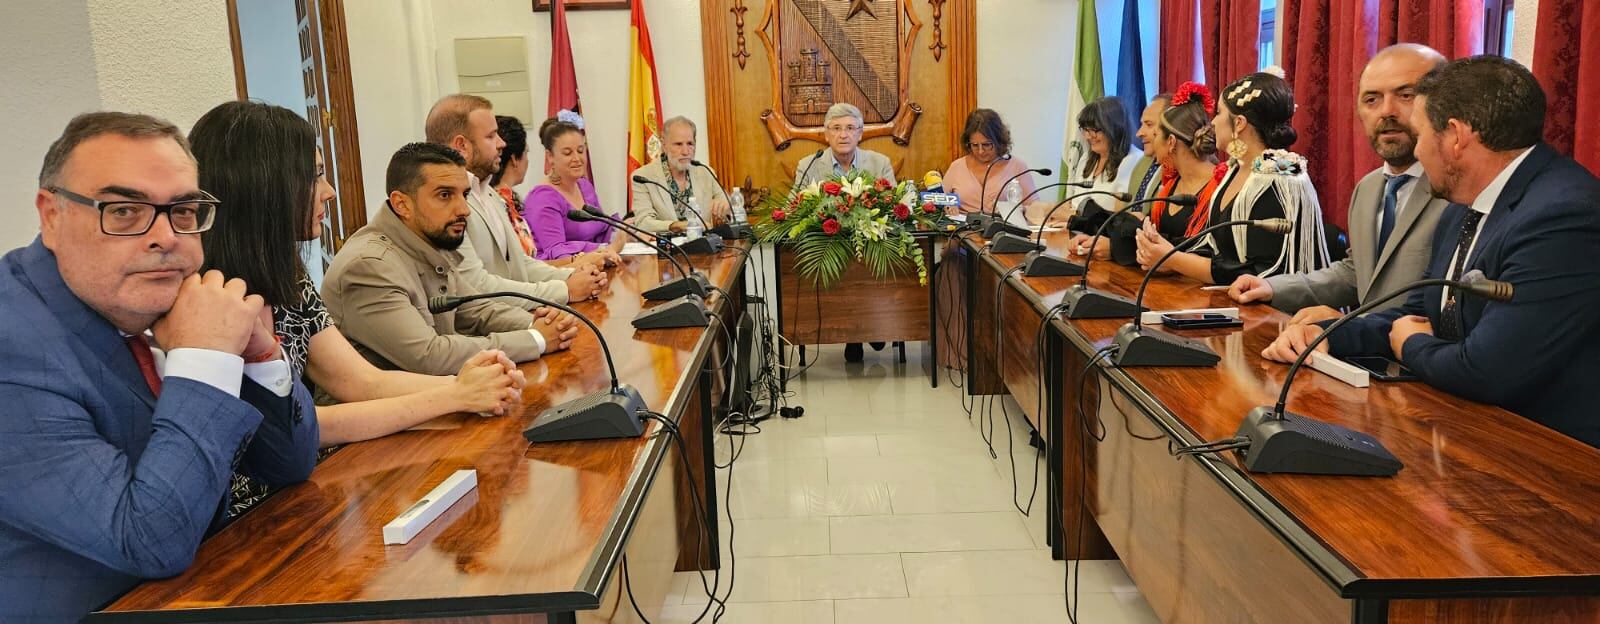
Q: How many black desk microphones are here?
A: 13